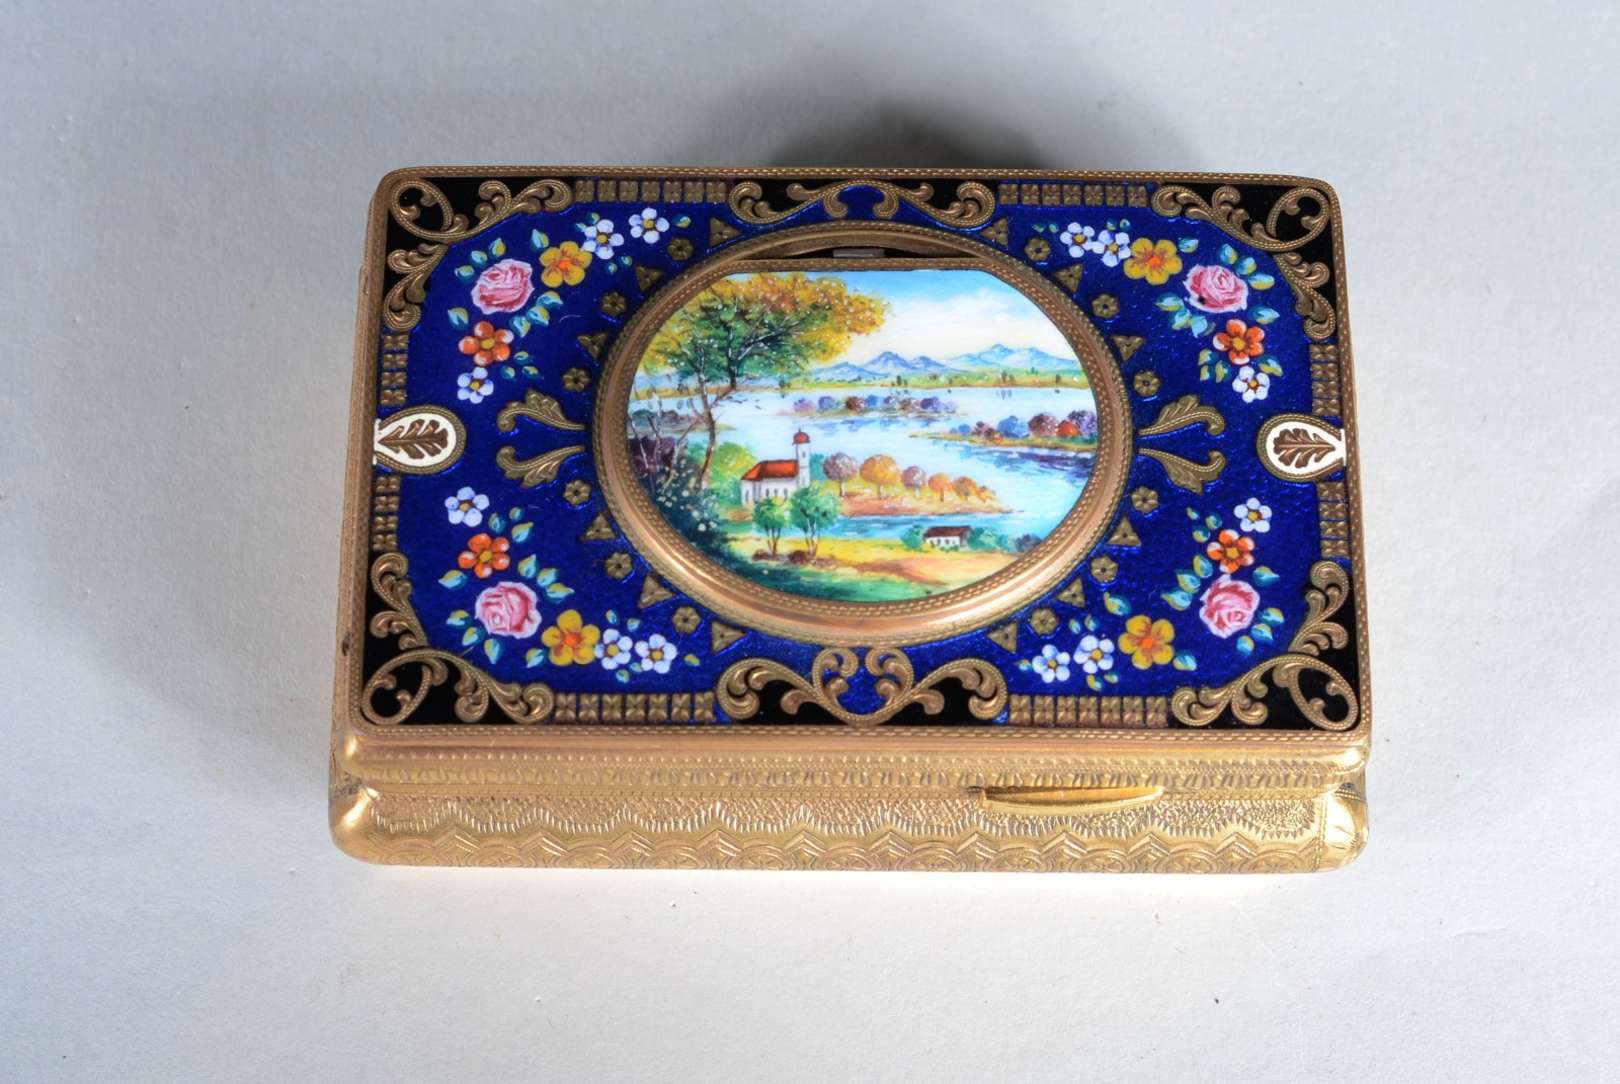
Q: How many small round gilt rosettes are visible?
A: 12